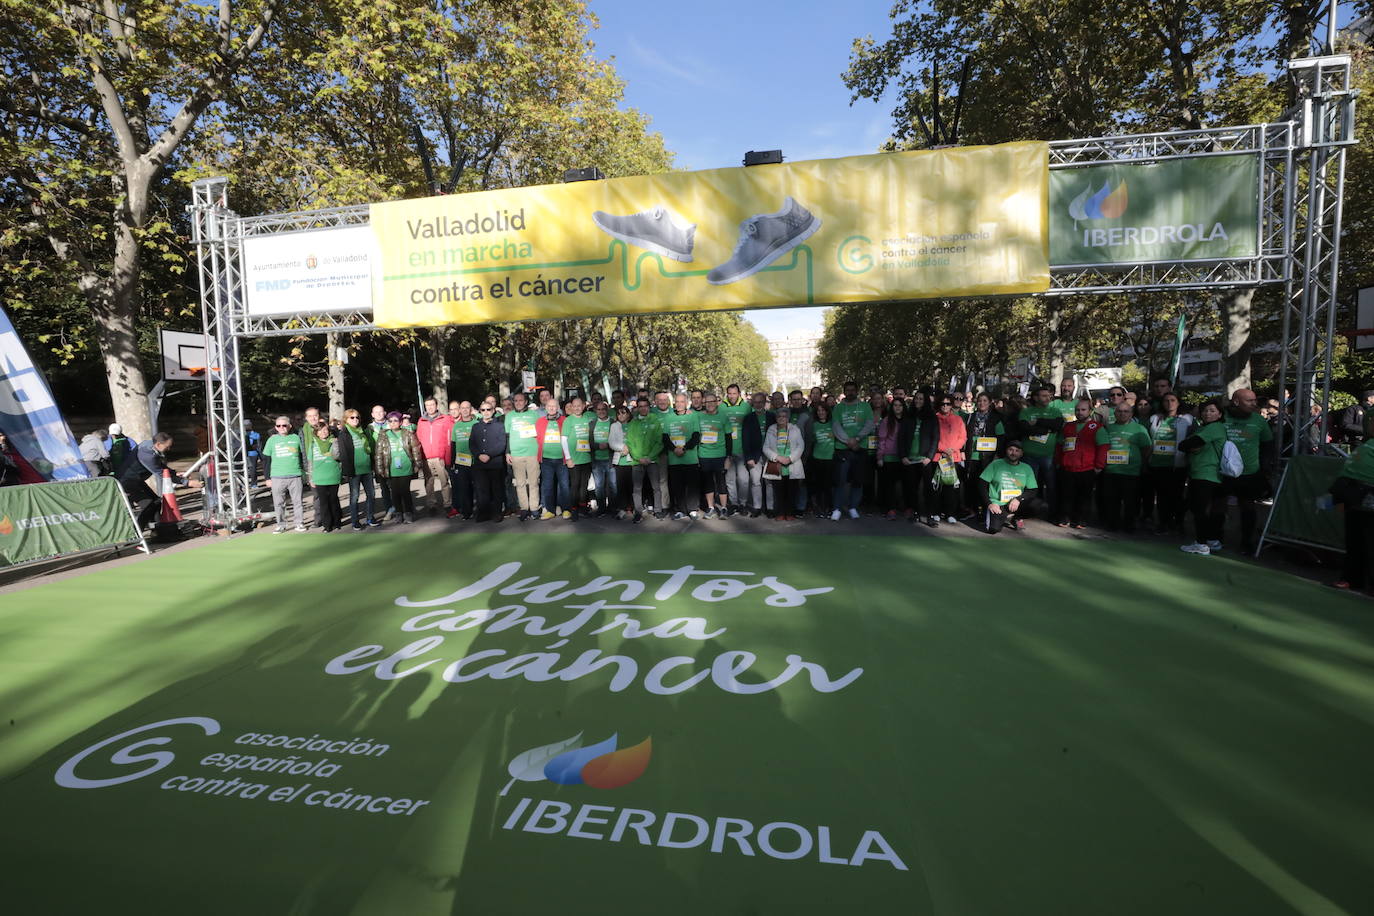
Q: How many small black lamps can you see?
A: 2